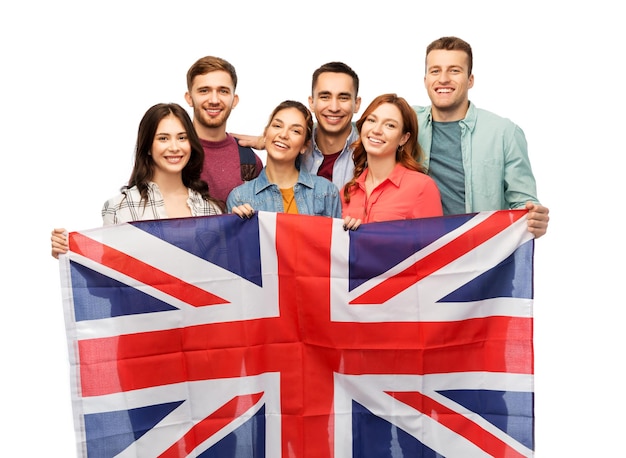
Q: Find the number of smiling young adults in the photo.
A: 6